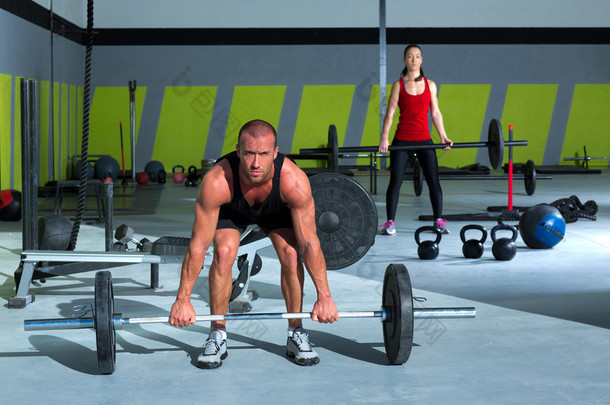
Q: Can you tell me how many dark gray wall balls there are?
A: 4